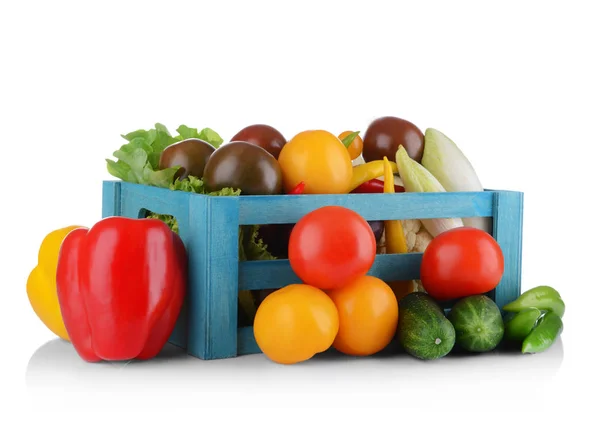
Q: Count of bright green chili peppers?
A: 3